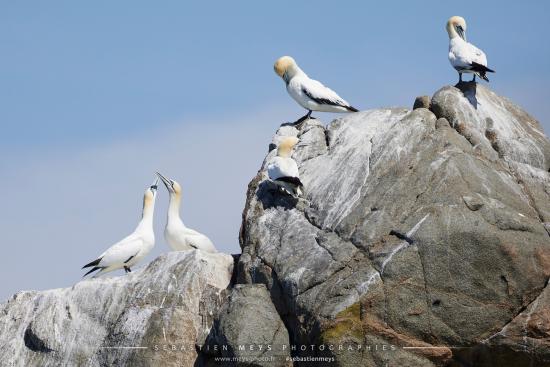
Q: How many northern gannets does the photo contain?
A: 5